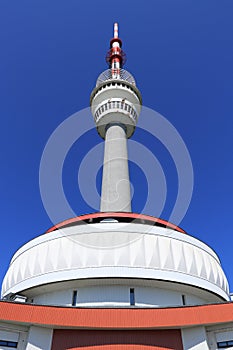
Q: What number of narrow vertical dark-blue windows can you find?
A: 3